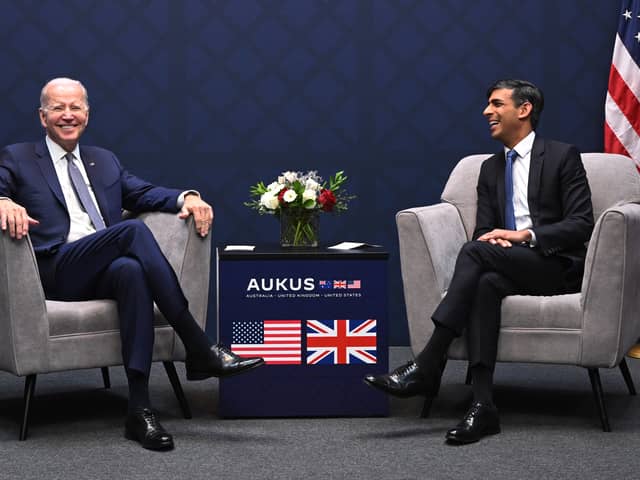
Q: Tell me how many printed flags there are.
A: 5